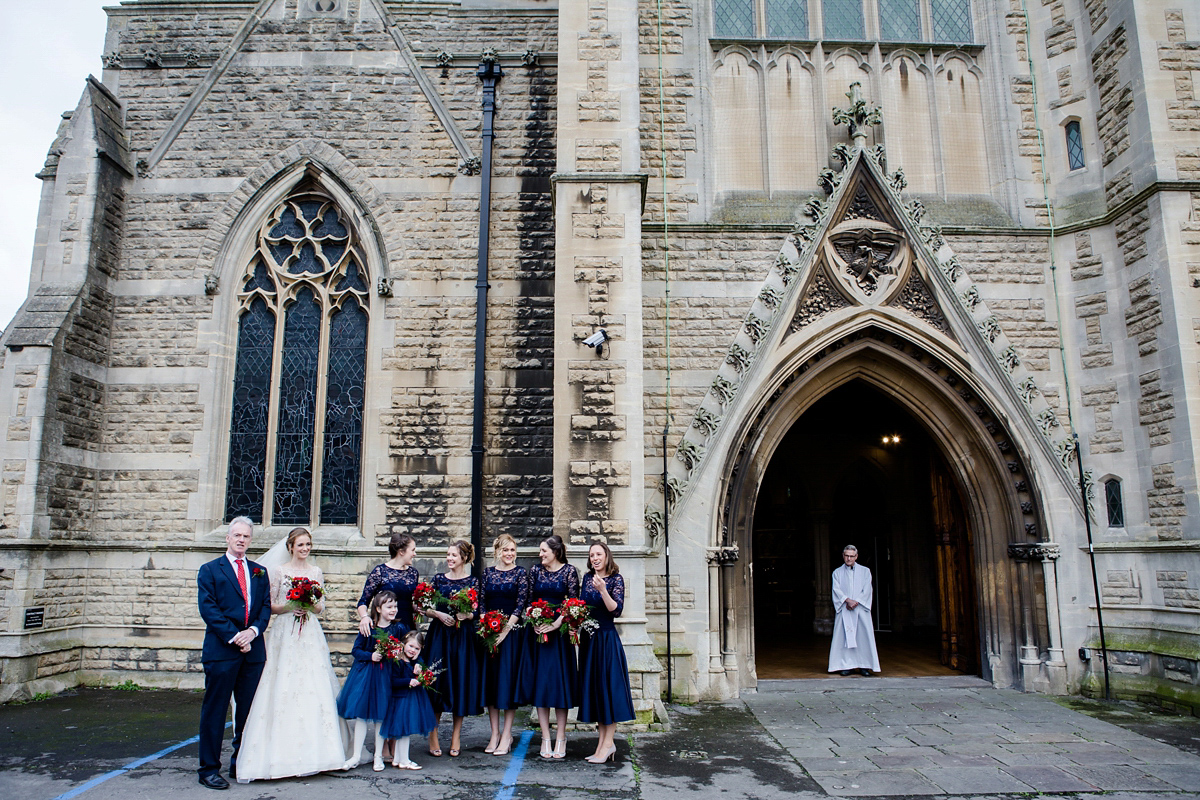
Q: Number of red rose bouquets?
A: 8